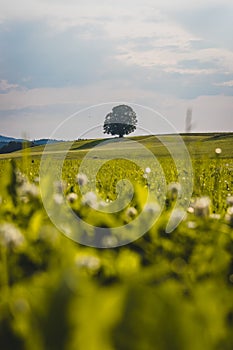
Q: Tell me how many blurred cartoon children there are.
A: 0